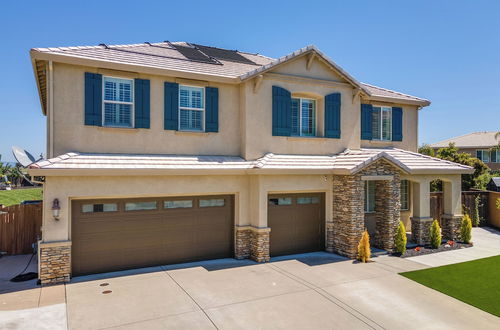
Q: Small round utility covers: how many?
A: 2